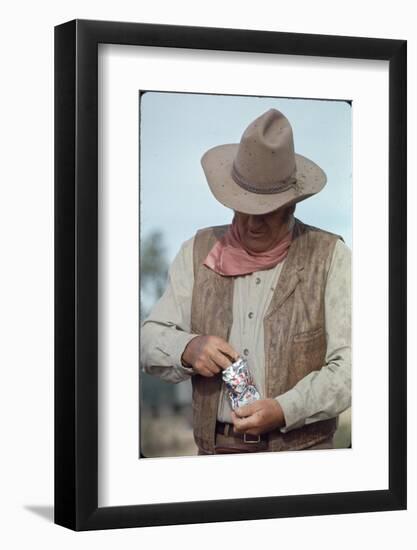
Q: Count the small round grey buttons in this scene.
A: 3